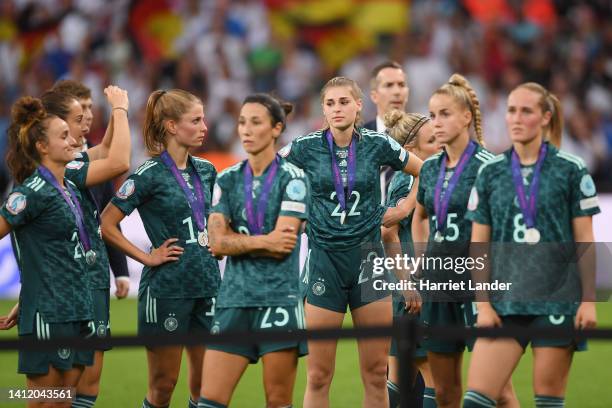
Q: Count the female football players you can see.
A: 8